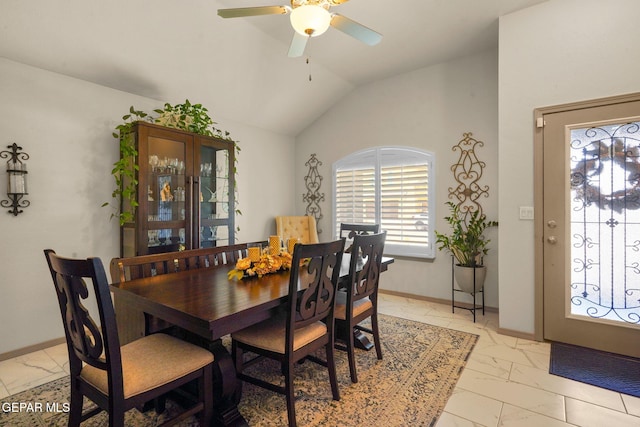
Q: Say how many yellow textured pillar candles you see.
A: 3